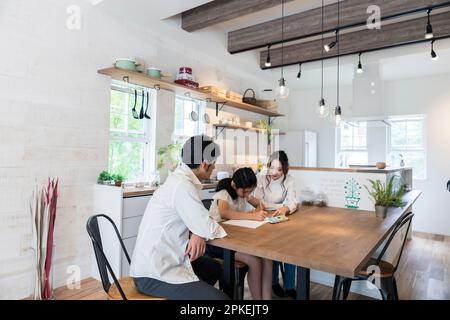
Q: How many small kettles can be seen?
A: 2